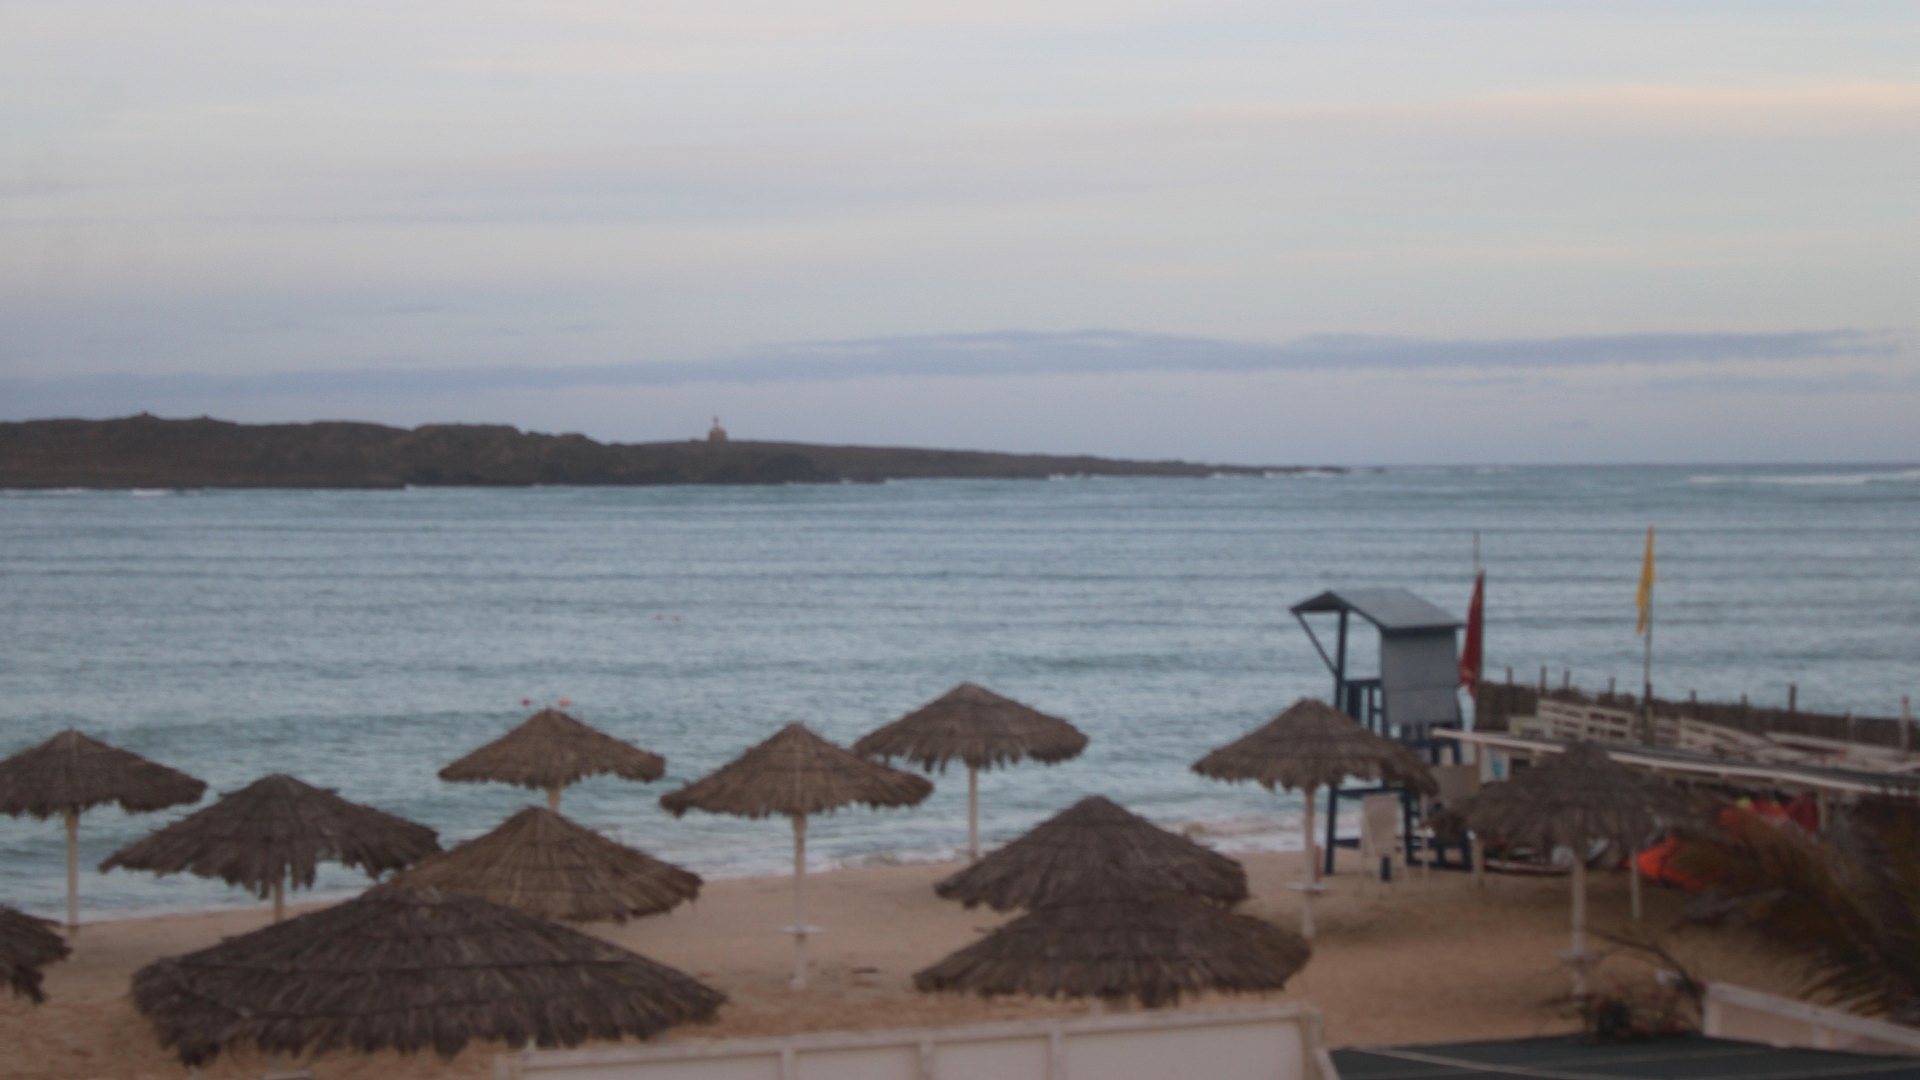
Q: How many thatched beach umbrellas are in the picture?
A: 12